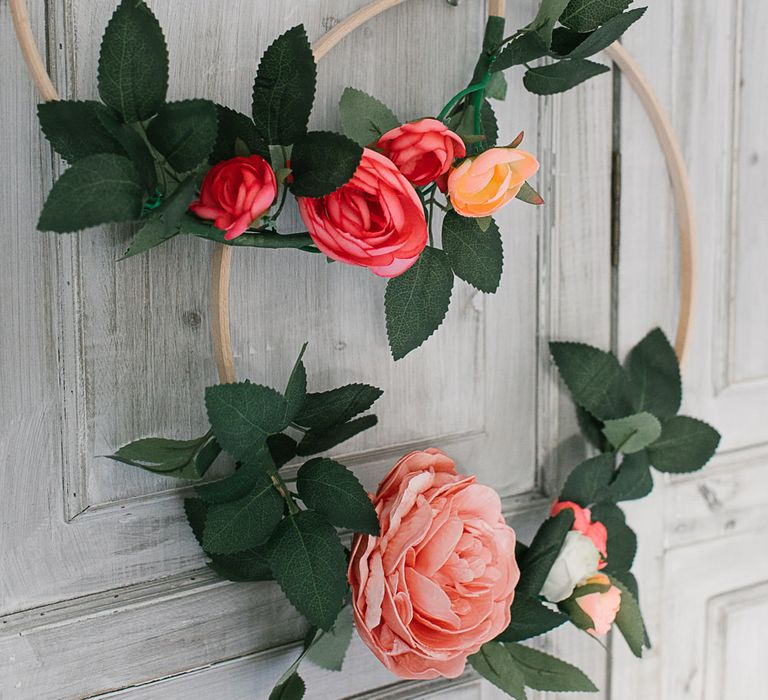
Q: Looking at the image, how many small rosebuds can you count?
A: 6